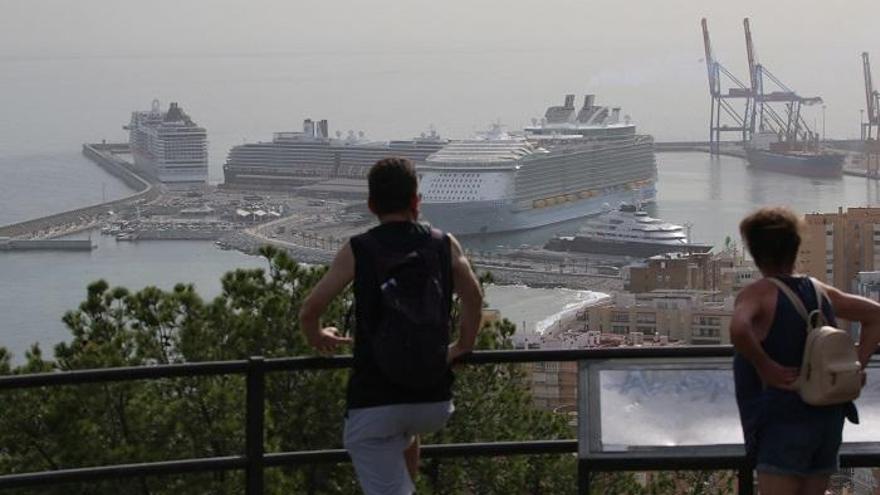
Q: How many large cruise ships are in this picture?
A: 3